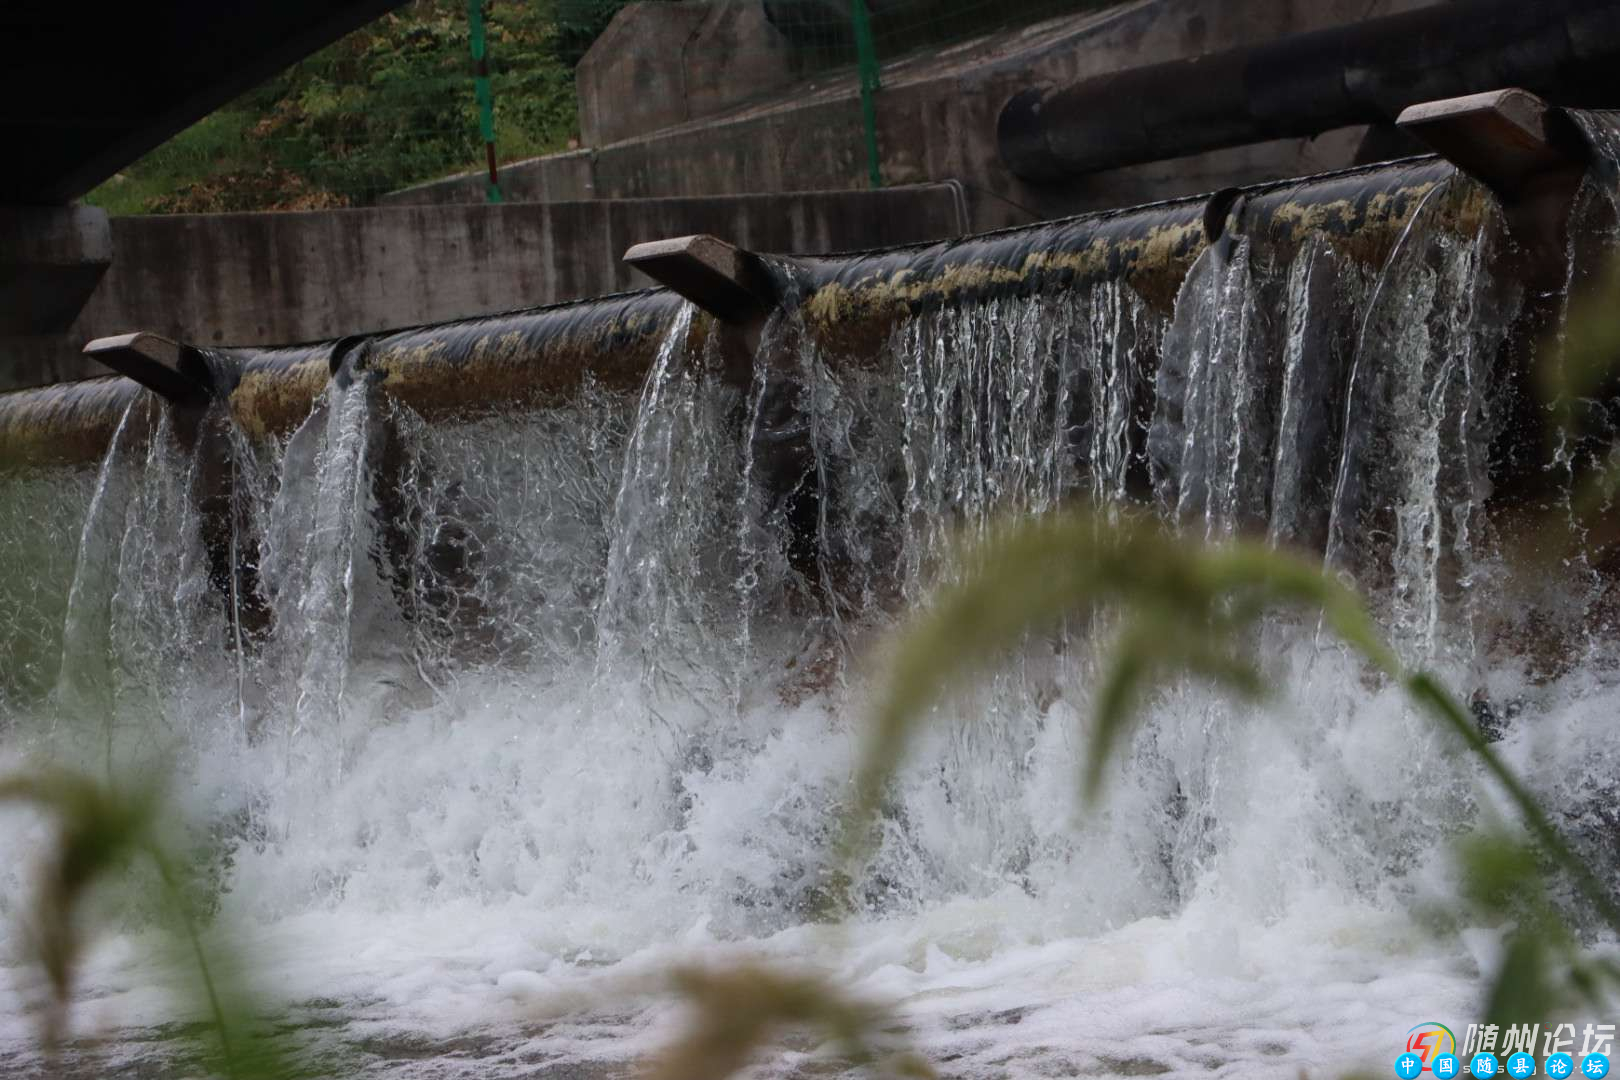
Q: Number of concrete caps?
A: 3